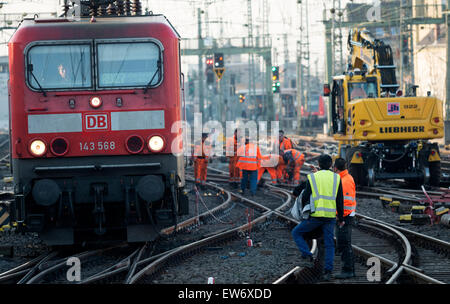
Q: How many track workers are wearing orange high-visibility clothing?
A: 7